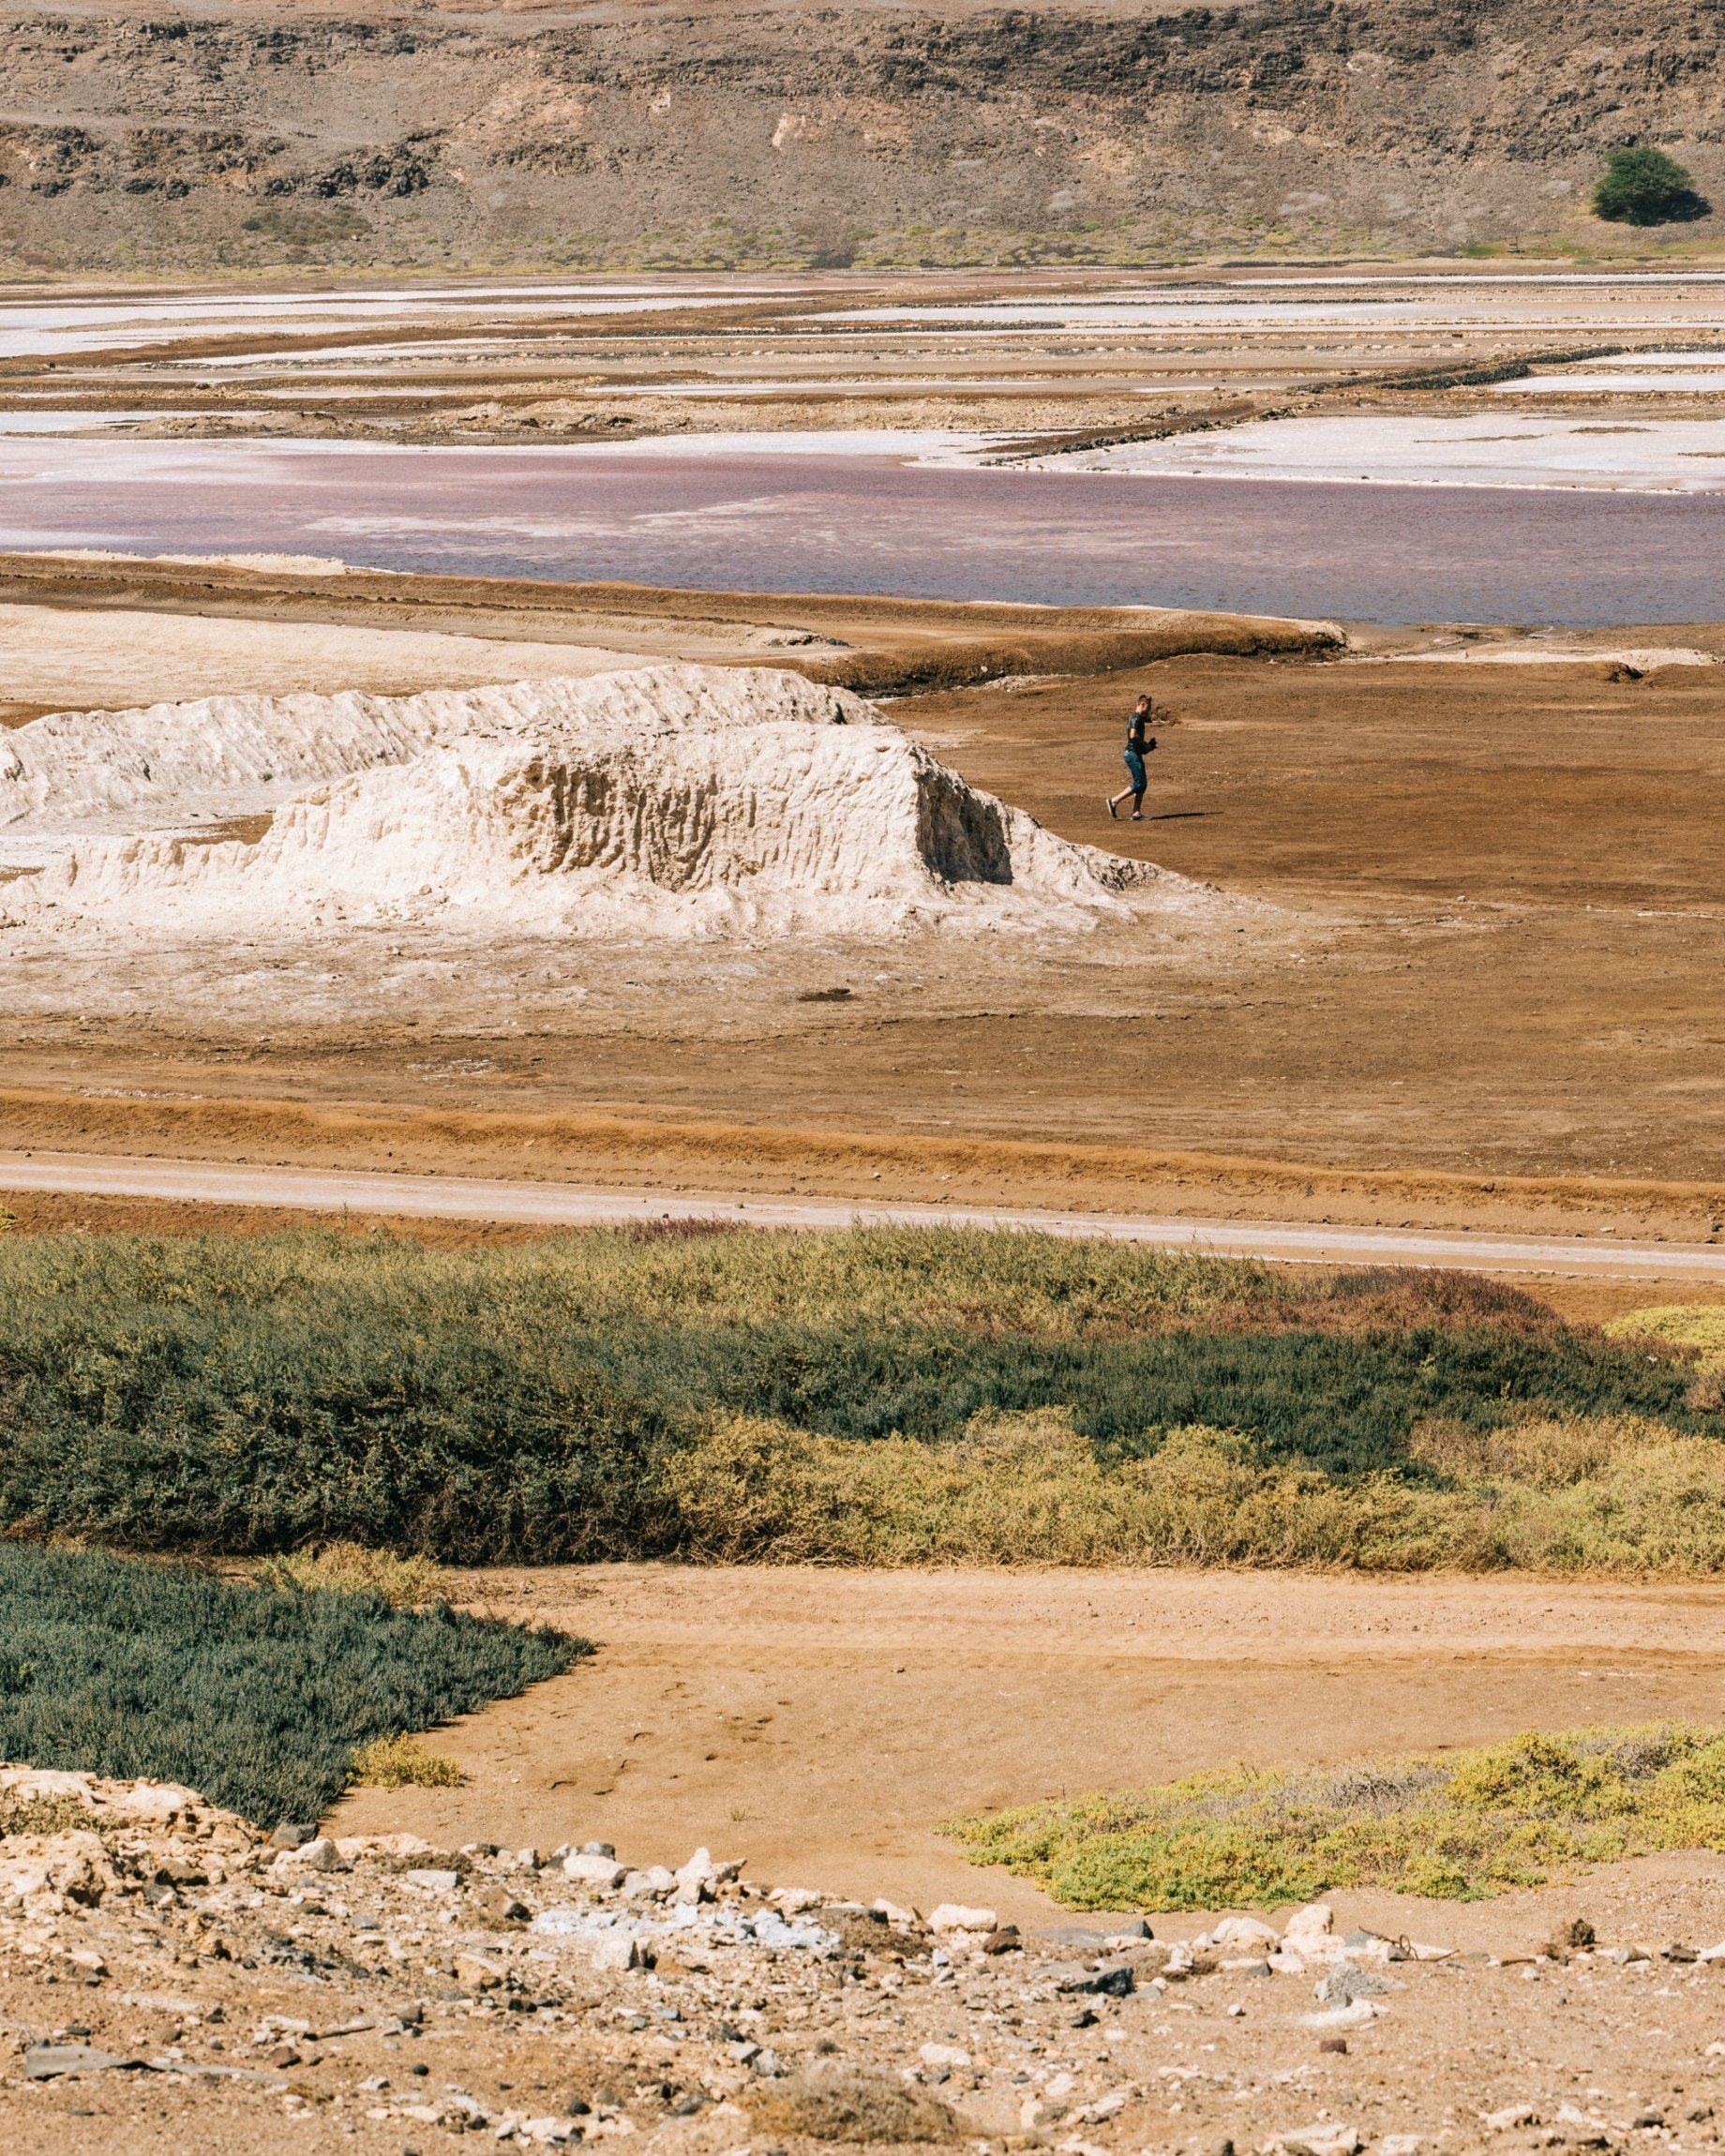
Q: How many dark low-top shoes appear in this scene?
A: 2